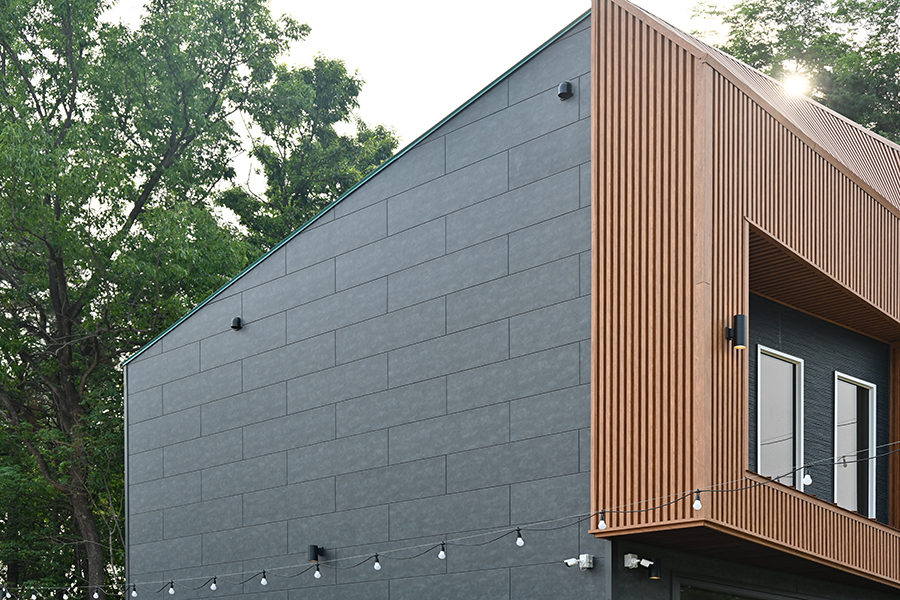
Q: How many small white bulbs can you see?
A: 15